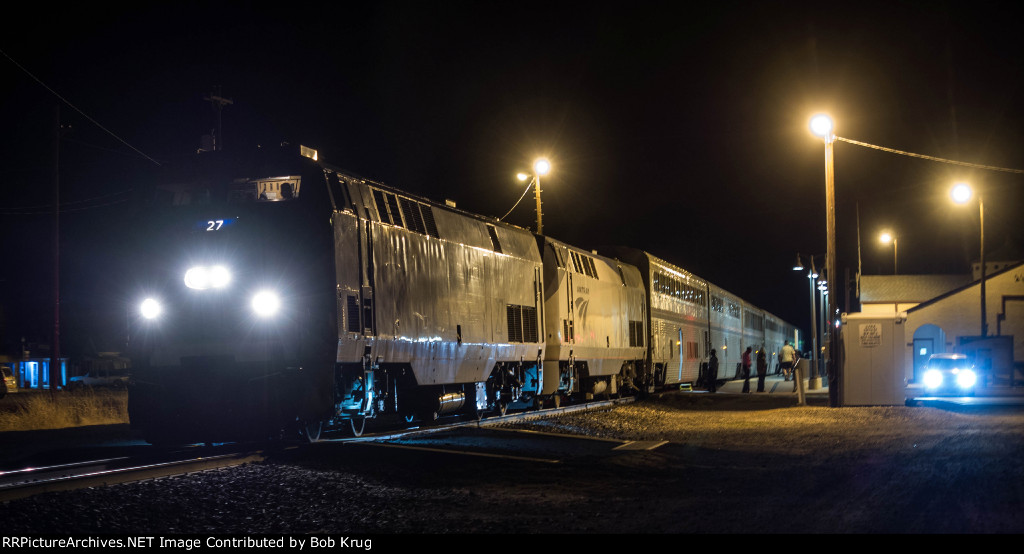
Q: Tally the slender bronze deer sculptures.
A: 0